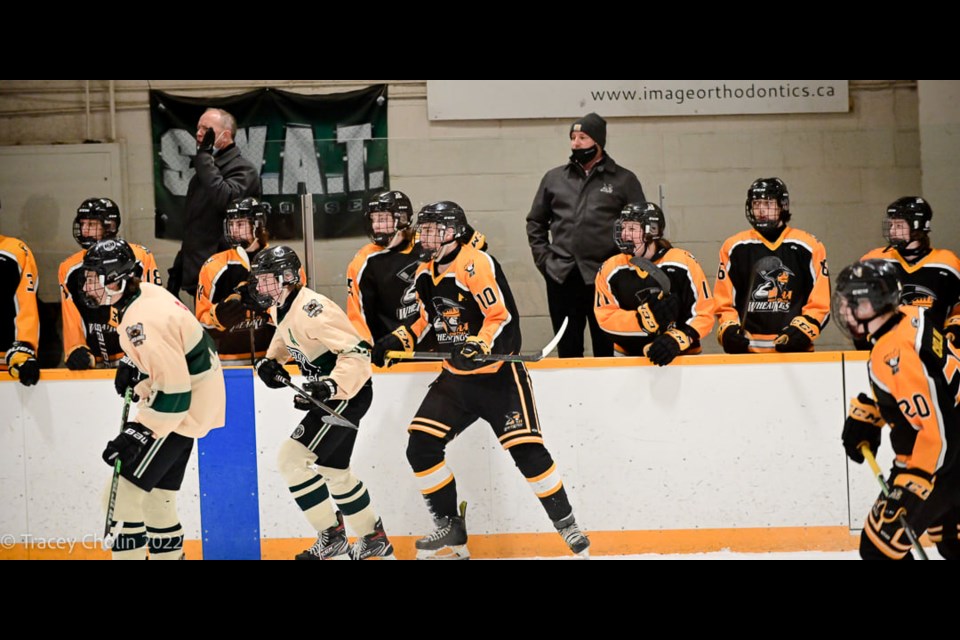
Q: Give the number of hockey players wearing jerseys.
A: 11